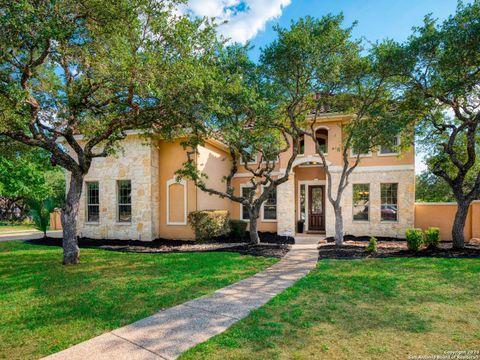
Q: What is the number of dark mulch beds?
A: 2